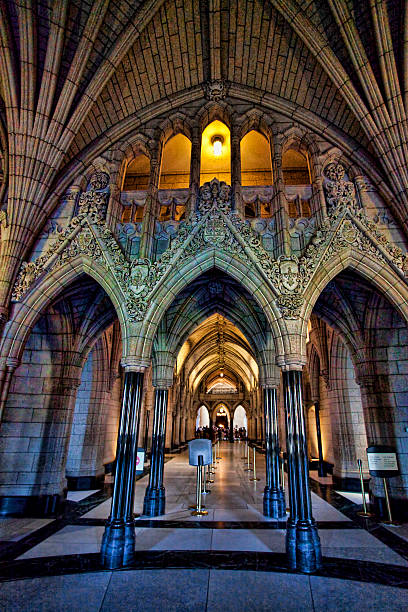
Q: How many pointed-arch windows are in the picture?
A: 5